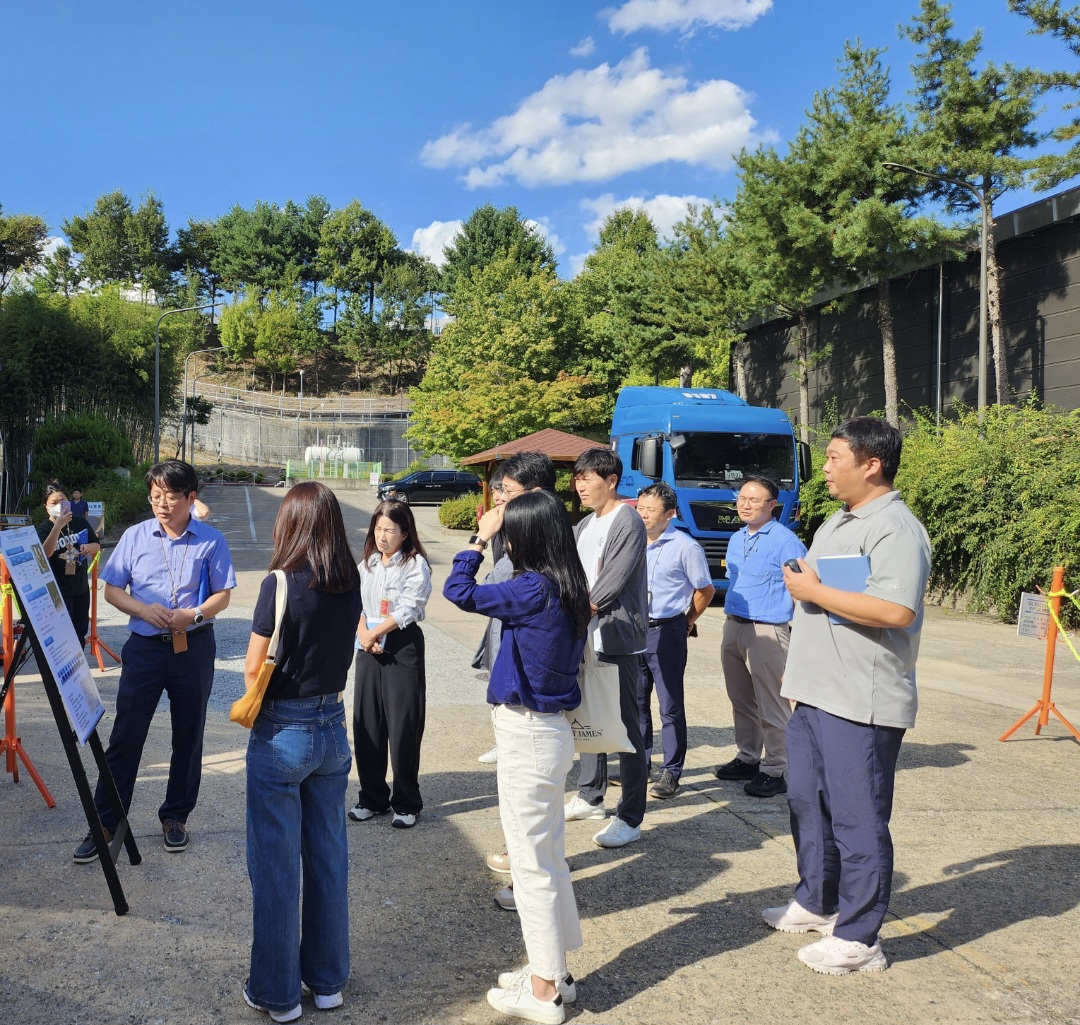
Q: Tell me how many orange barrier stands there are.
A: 3